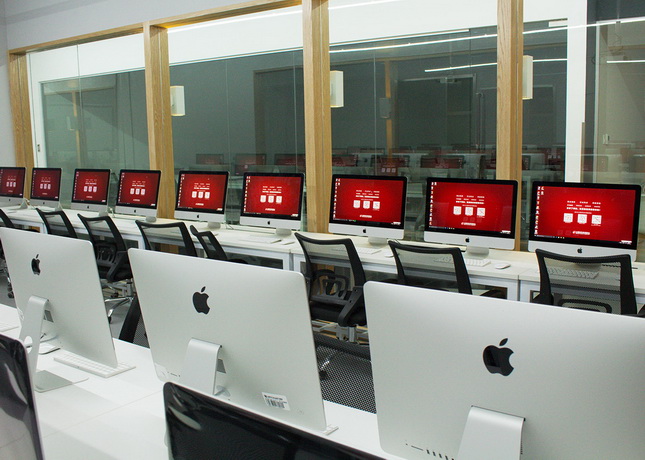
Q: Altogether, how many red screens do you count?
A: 9